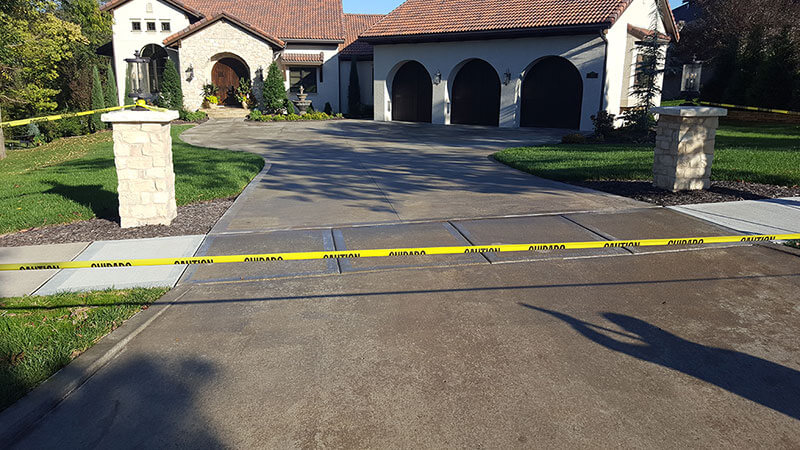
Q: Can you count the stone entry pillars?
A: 2